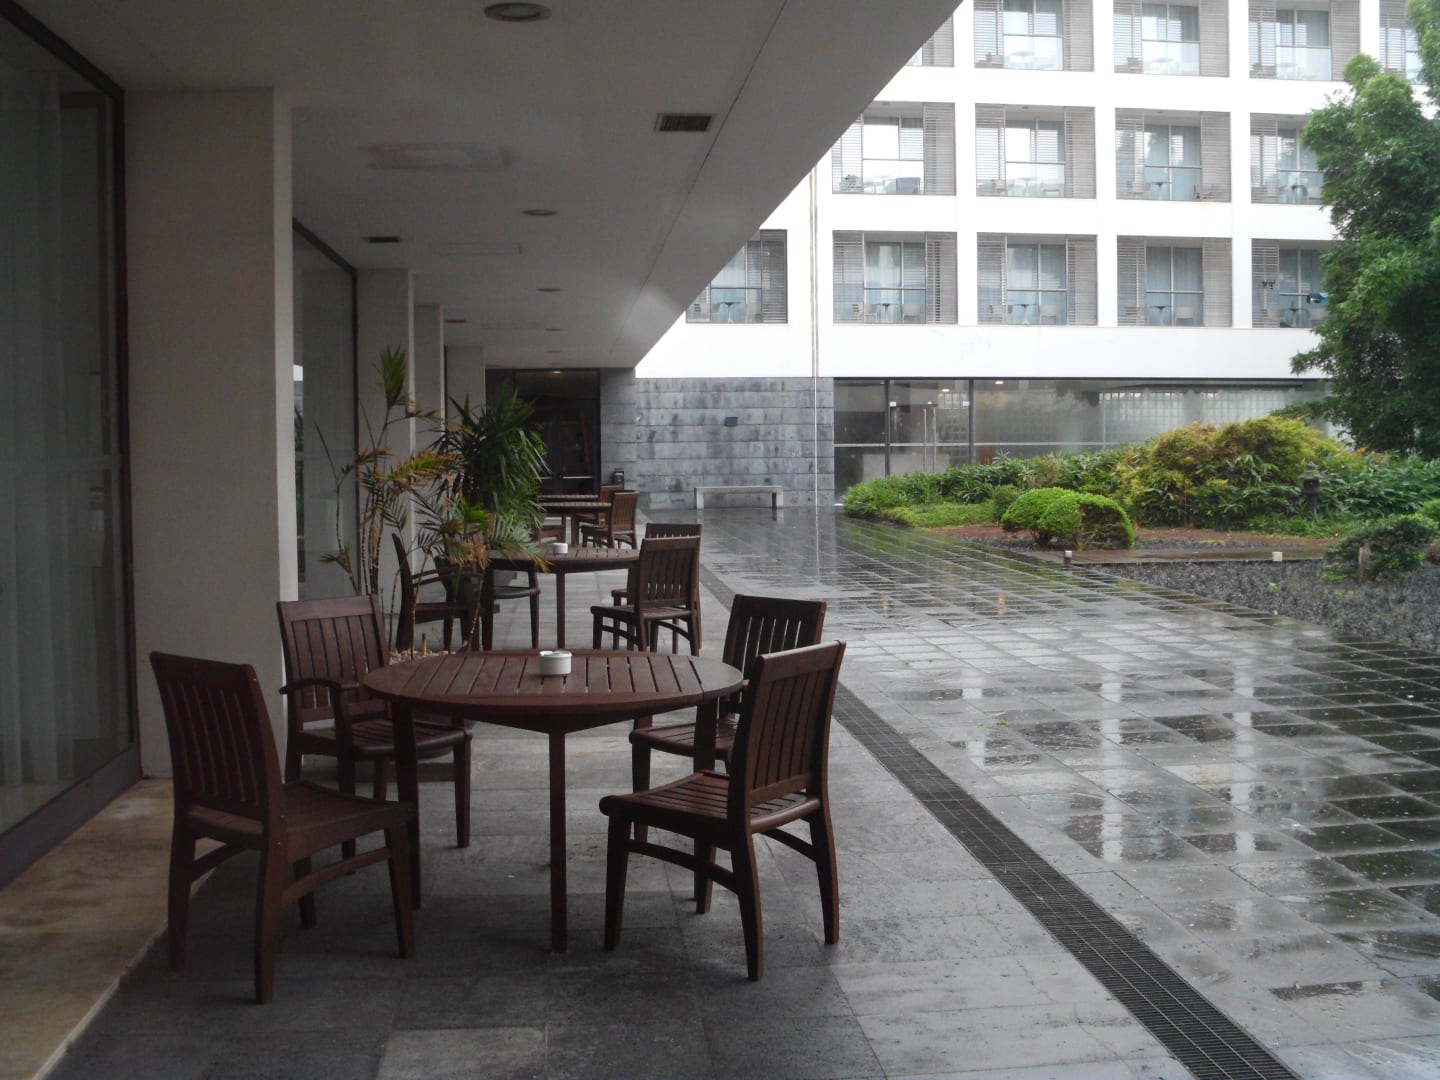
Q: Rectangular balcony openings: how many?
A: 14